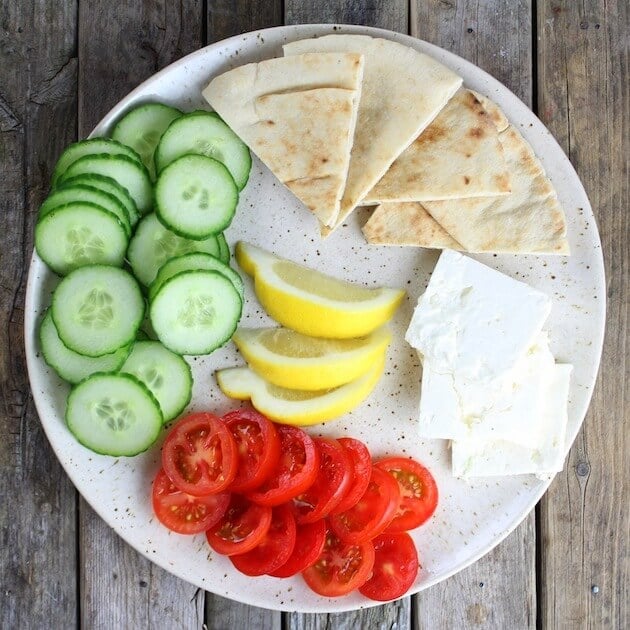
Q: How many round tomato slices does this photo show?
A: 13